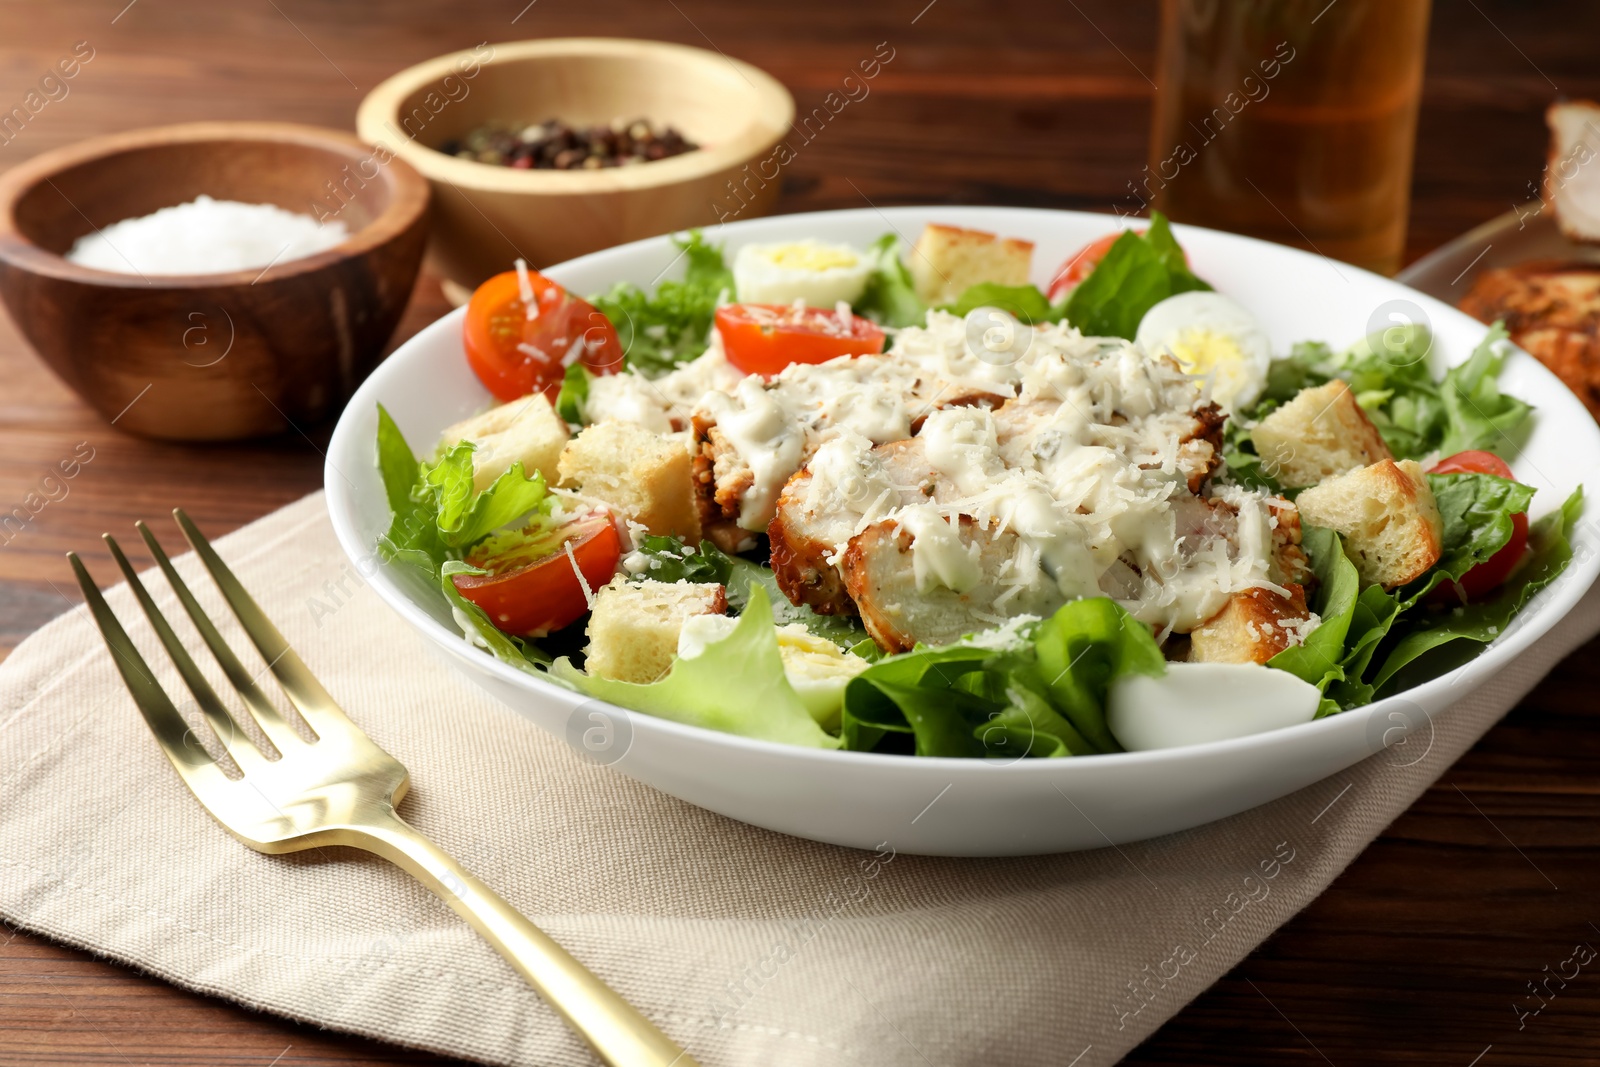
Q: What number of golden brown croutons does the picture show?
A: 7